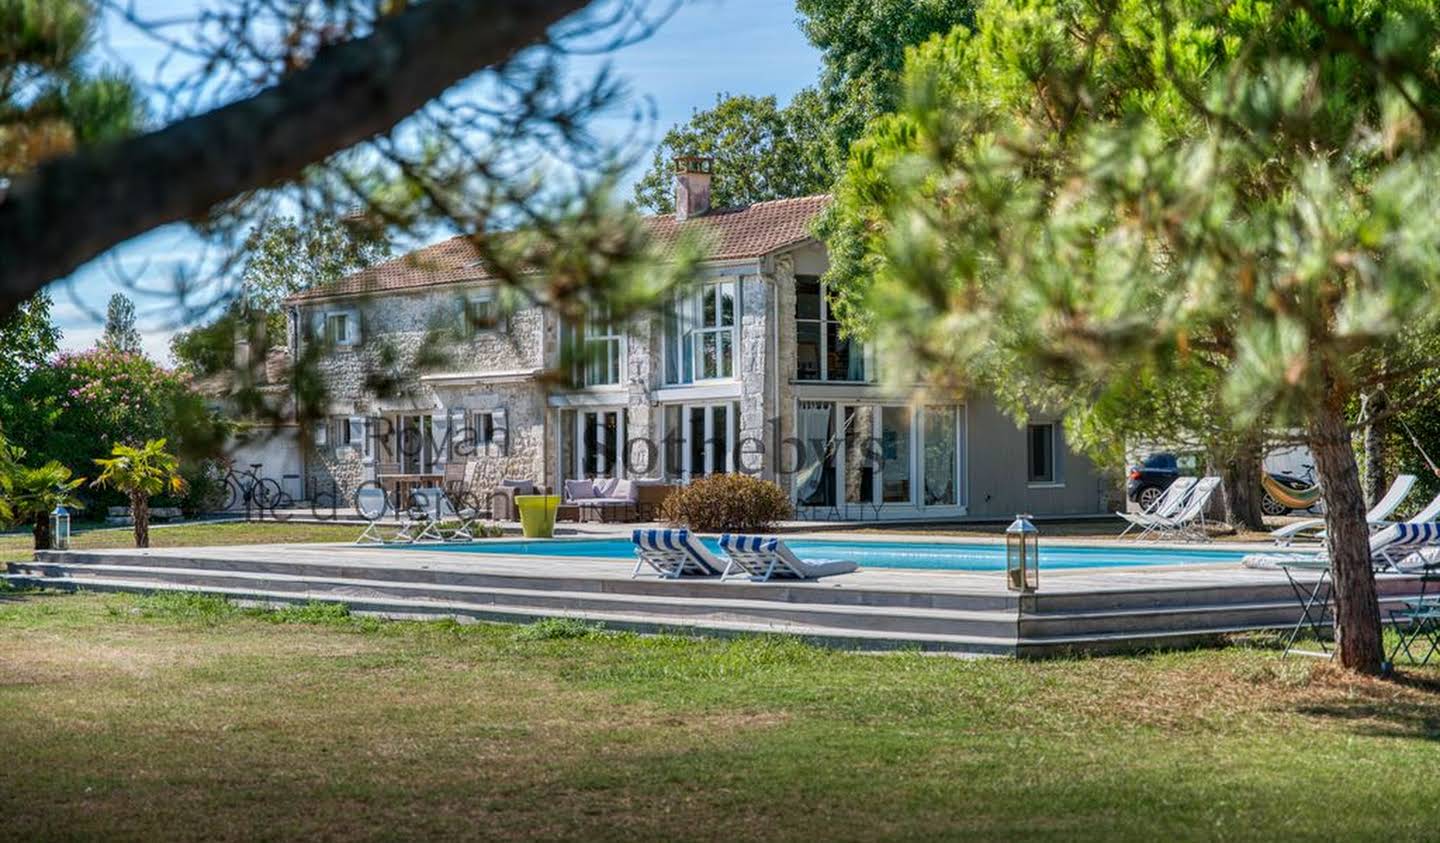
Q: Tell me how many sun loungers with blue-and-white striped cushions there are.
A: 3